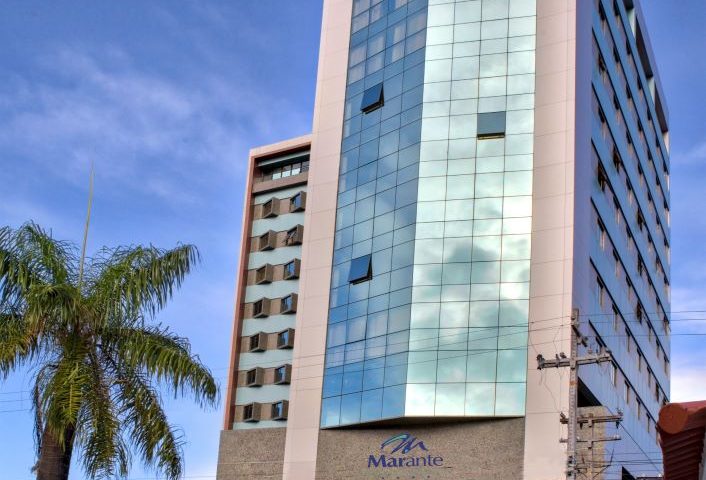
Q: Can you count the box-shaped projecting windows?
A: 14